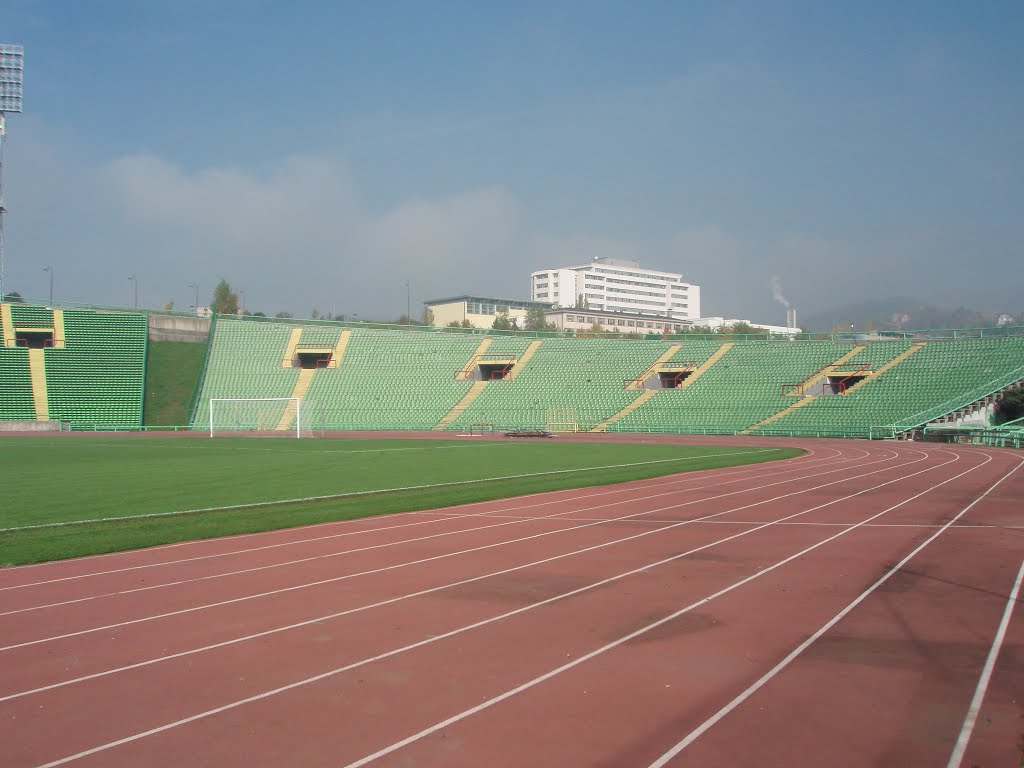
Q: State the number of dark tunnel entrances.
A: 5